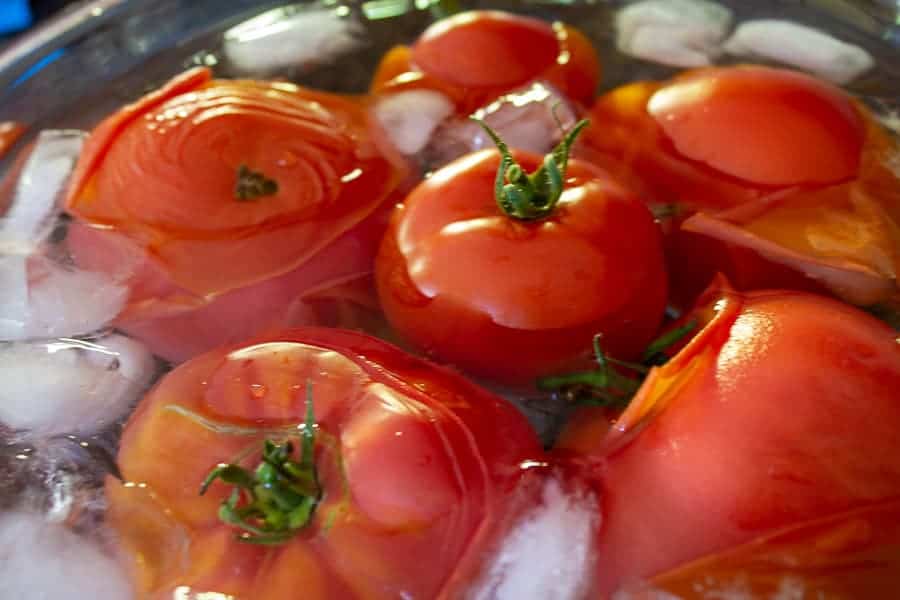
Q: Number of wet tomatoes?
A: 6